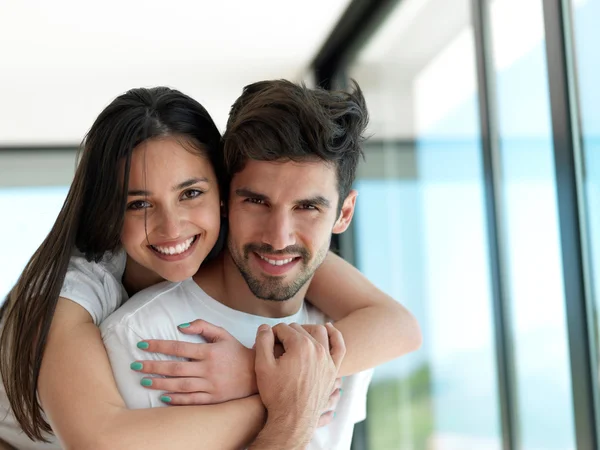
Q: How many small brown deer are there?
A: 0